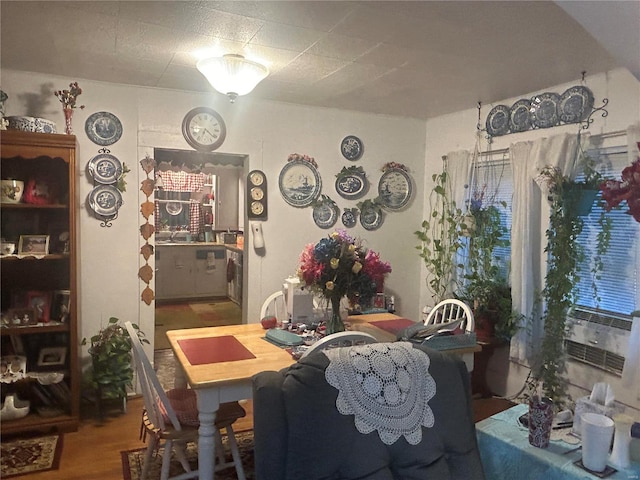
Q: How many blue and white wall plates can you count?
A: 14